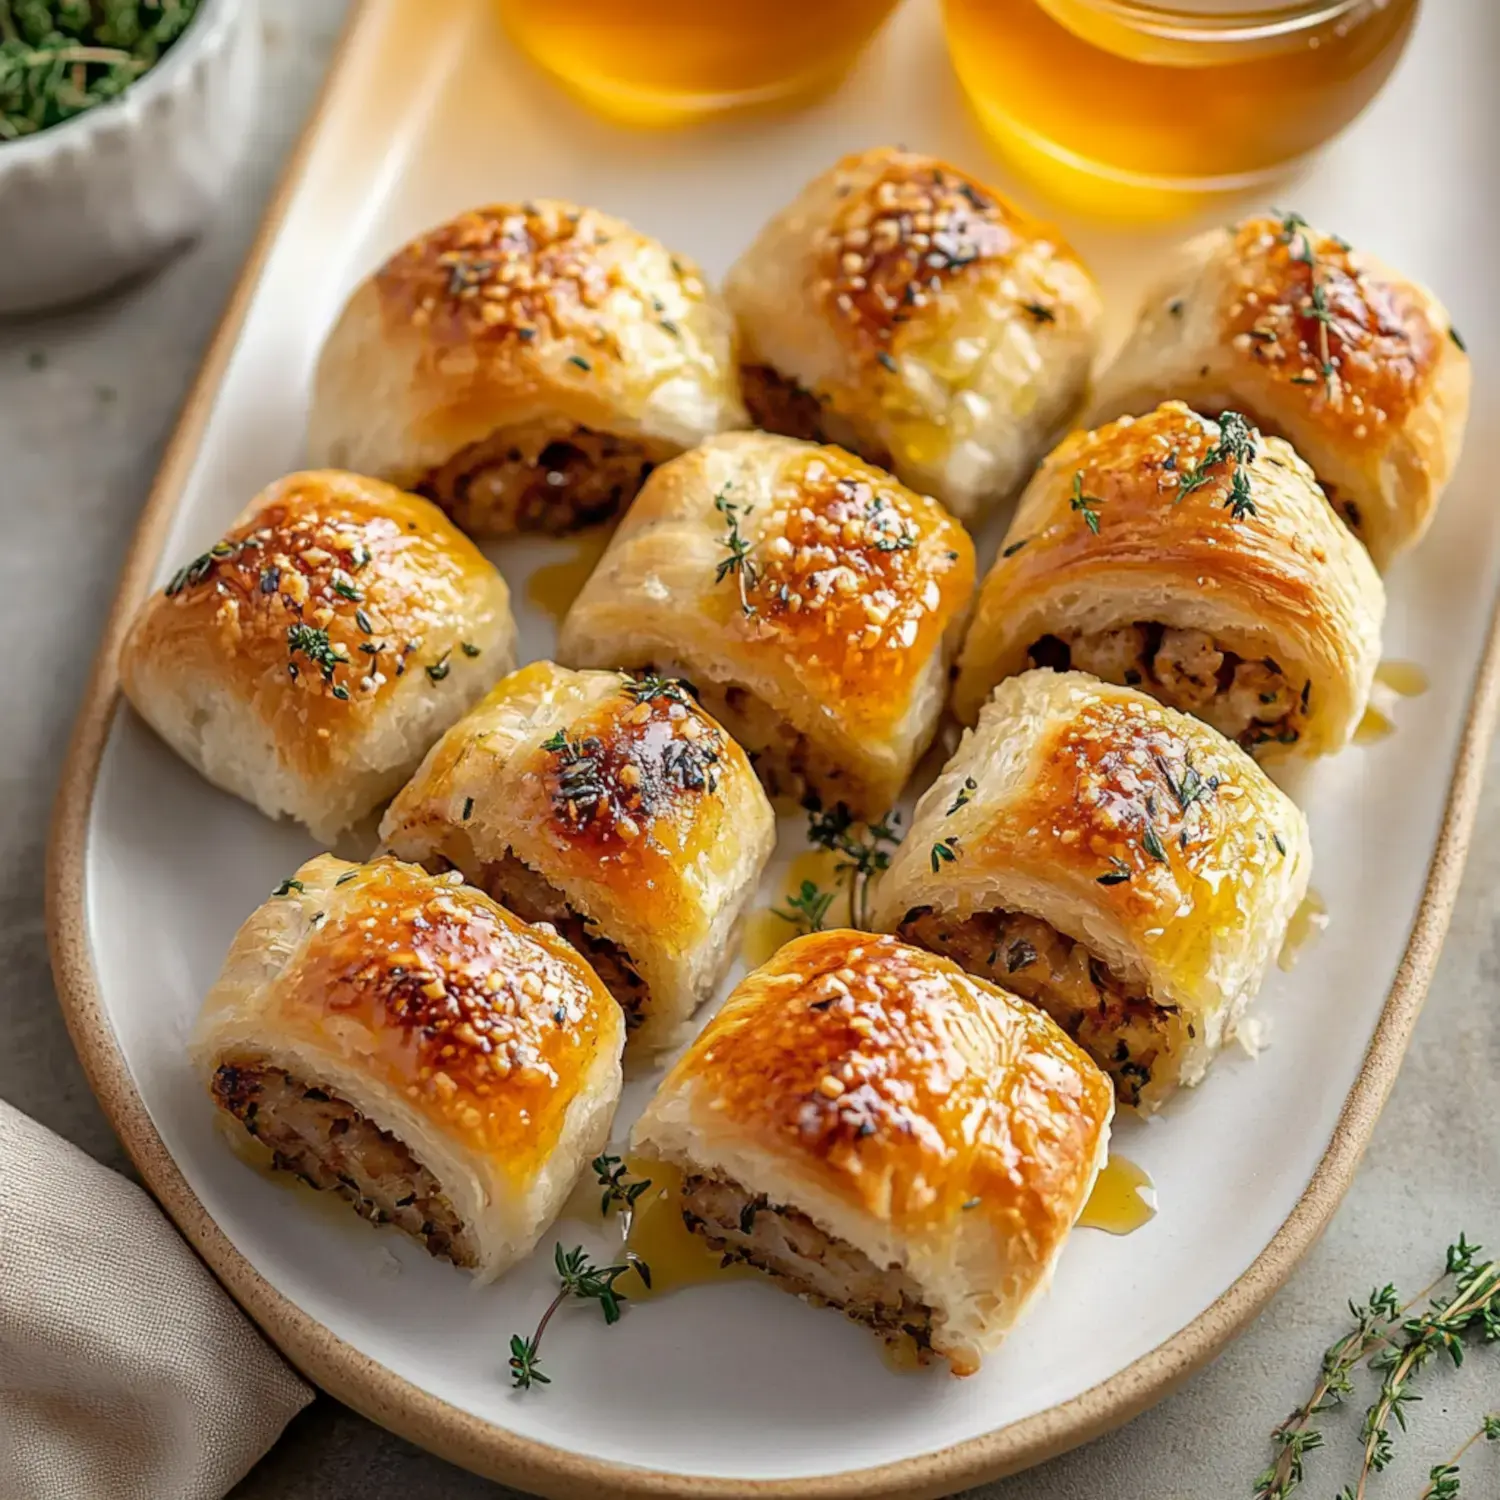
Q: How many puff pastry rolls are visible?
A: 10